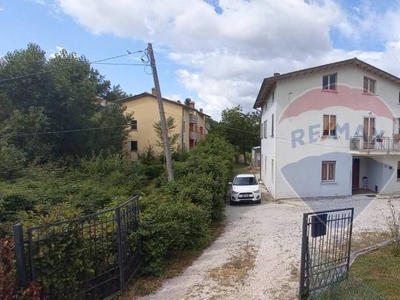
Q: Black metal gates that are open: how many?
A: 2